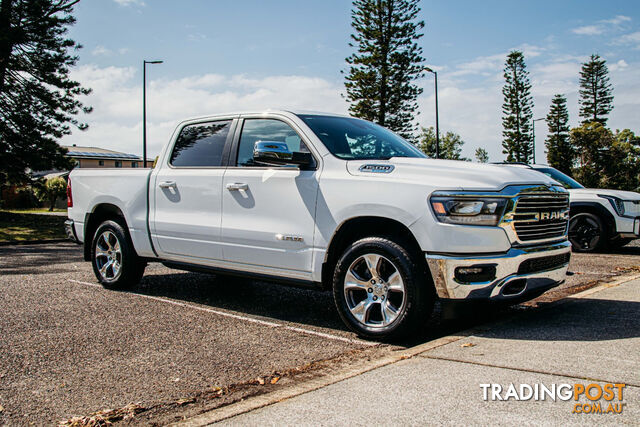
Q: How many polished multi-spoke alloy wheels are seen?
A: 2